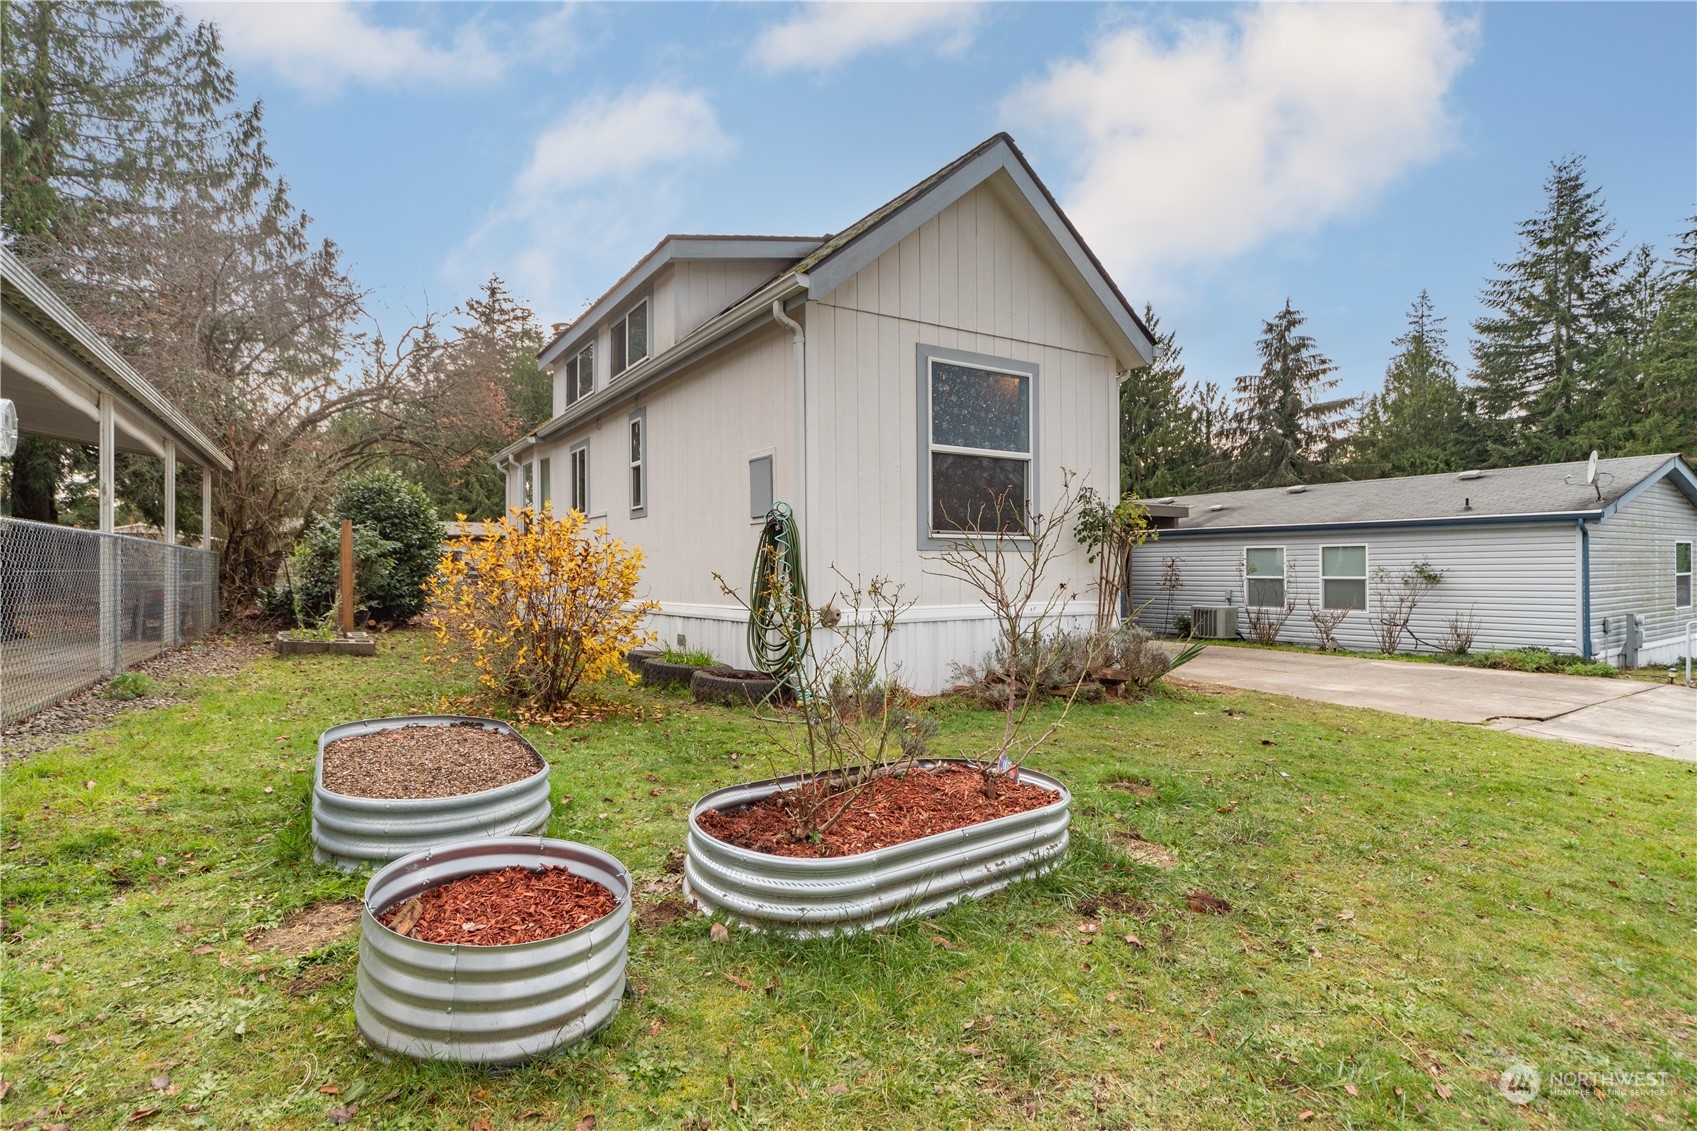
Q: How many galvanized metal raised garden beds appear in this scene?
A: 3